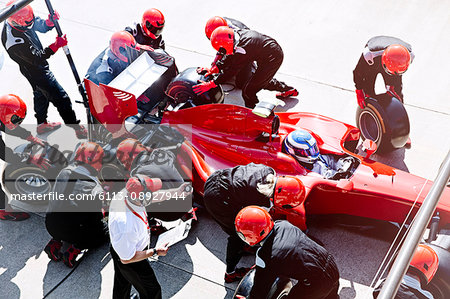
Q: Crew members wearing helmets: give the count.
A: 12